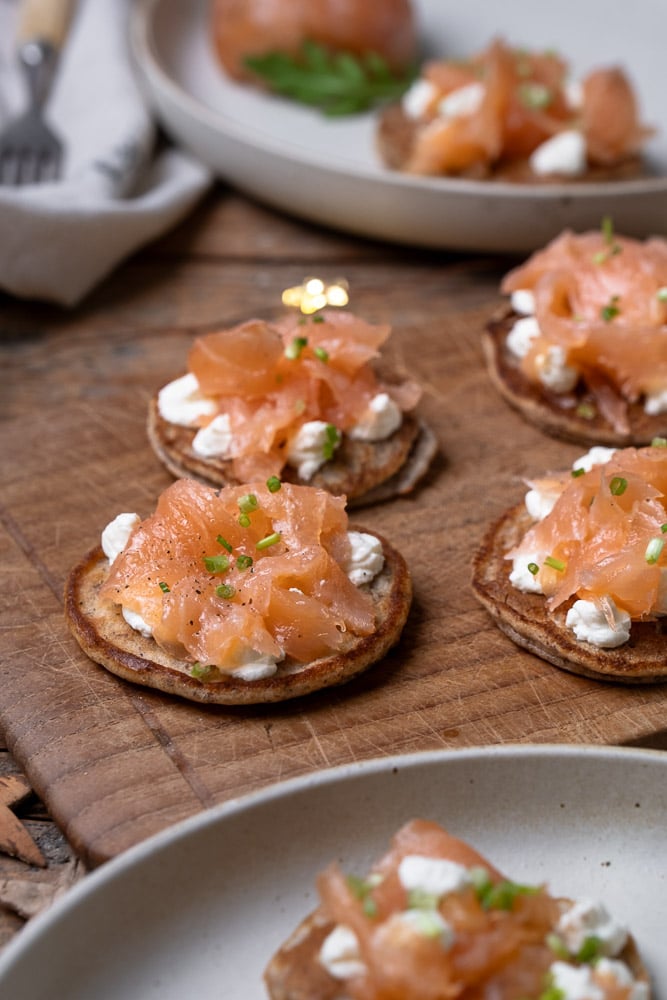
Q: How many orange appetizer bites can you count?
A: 6